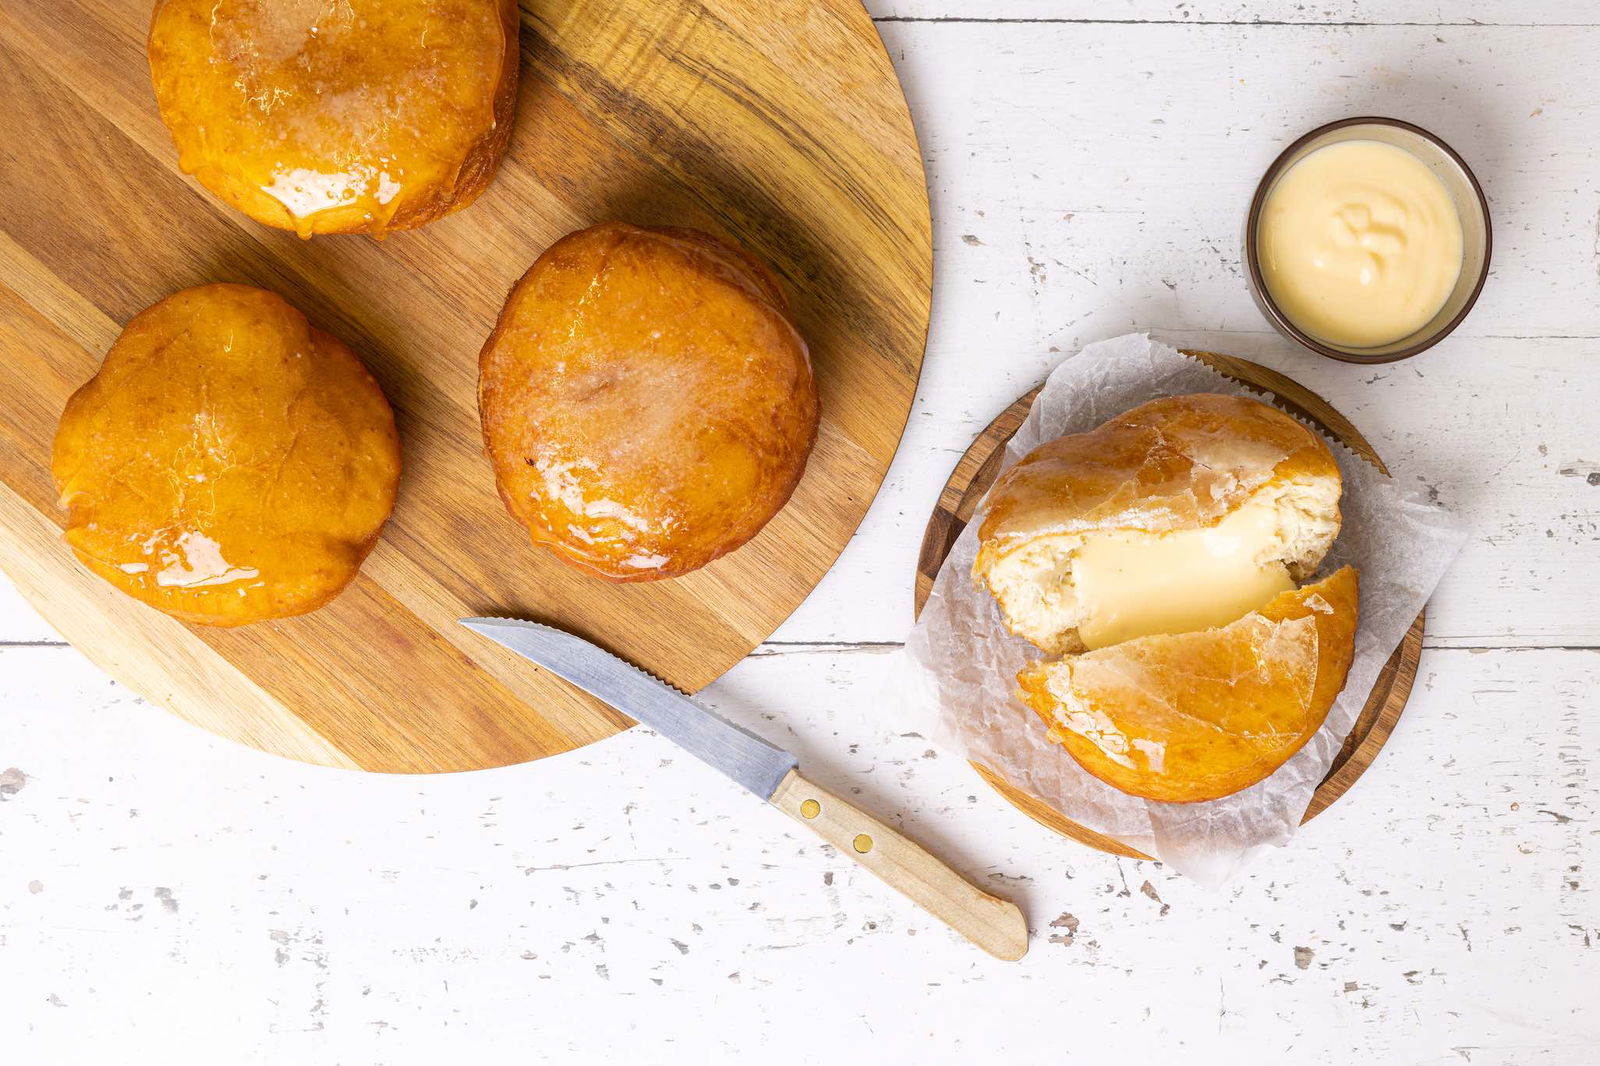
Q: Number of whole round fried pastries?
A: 3